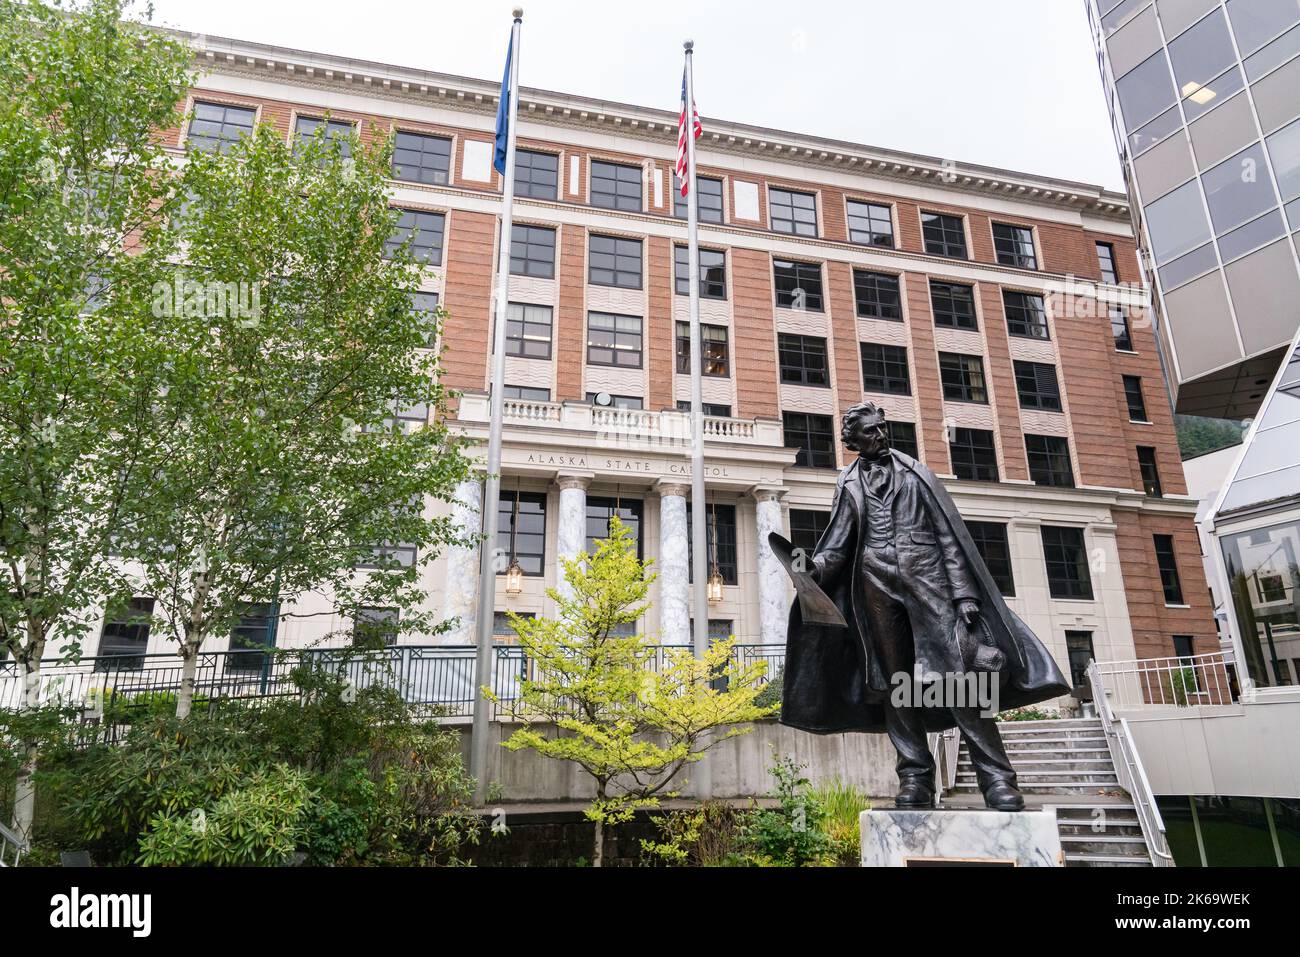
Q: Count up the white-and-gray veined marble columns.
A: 4